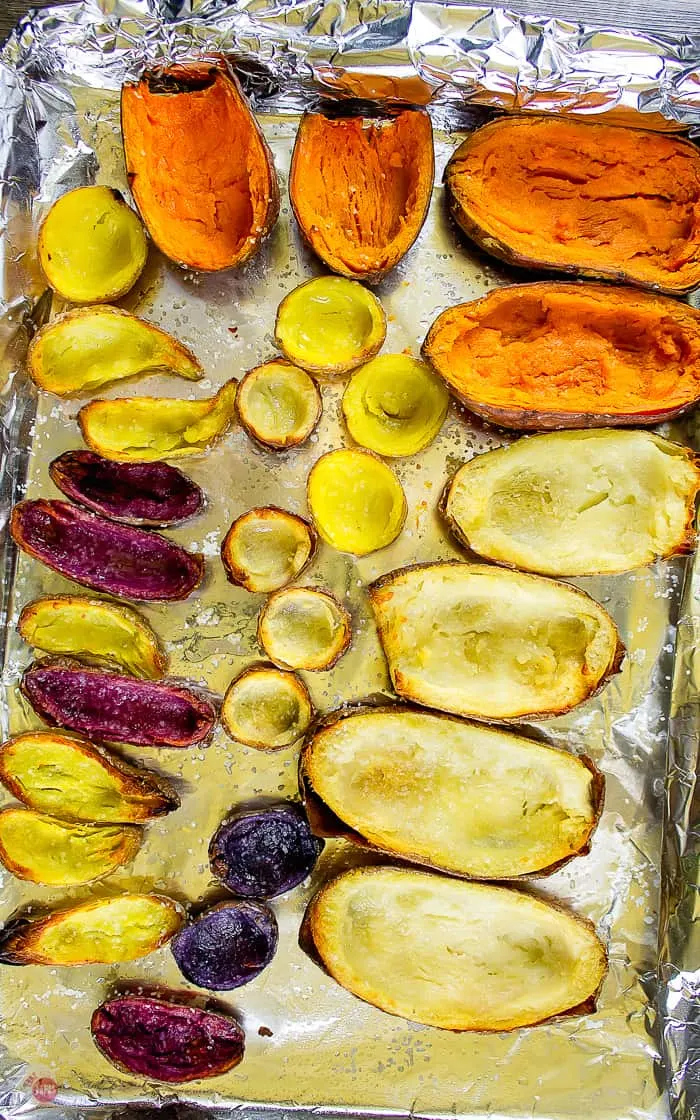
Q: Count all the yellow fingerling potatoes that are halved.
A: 6